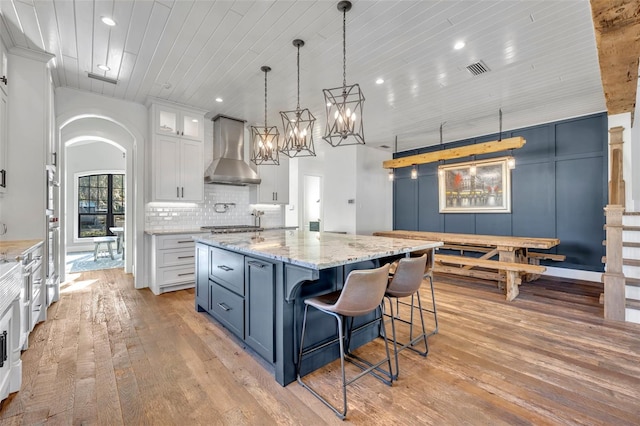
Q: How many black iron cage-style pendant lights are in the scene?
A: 3